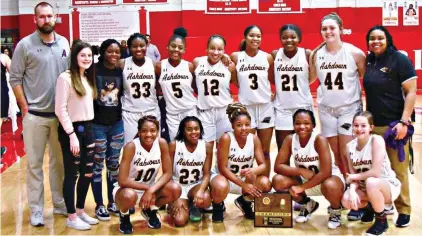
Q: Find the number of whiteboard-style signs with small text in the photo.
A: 1